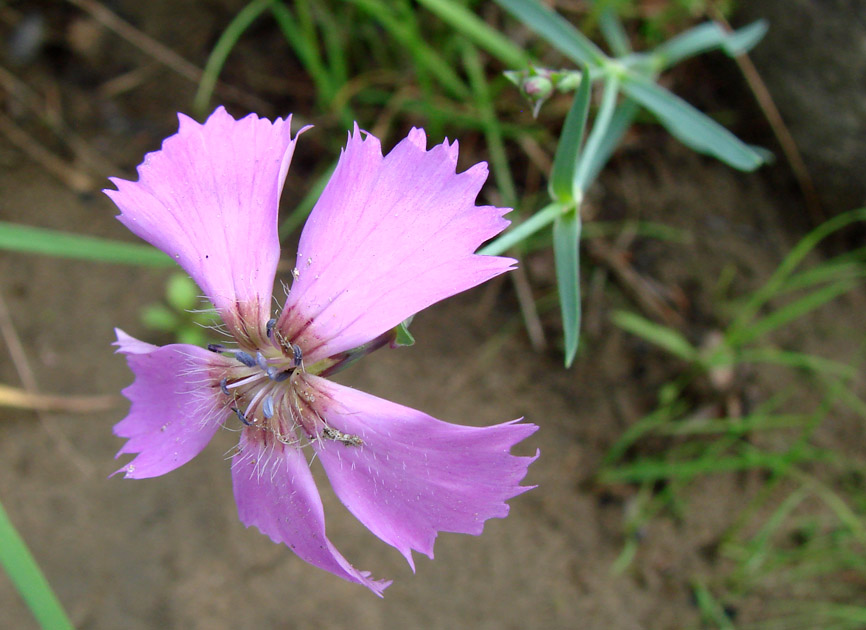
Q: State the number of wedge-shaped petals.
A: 5